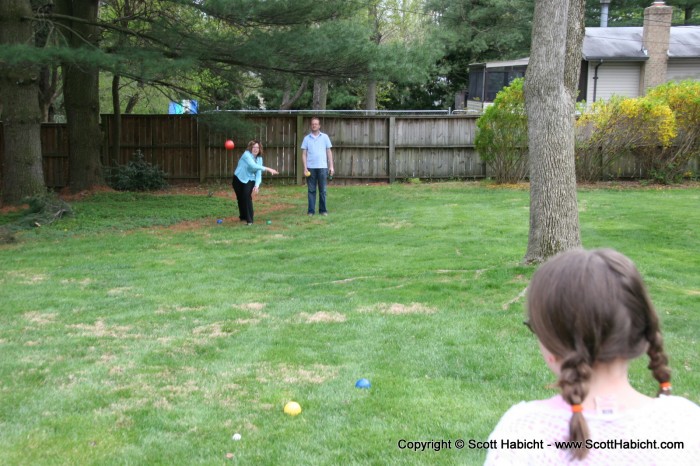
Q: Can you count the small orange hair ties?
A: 2